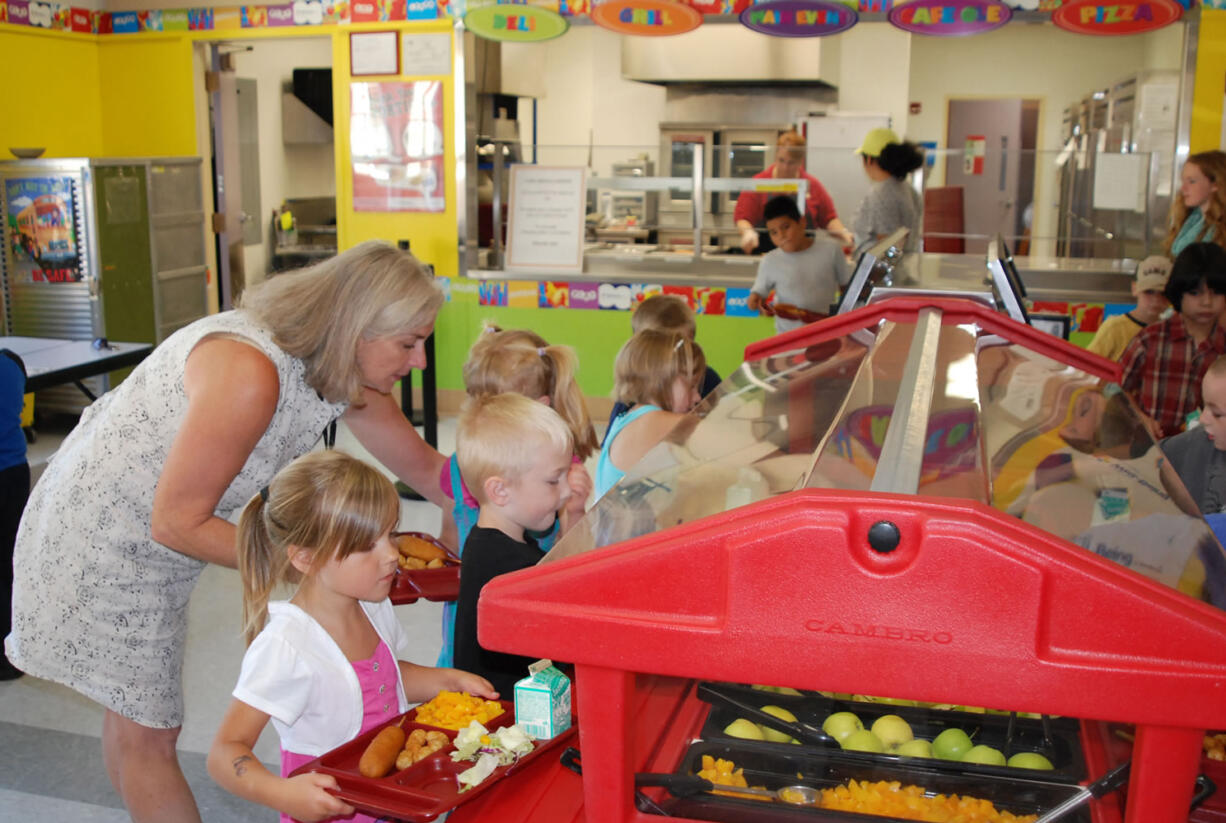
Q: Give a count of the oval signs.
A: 5